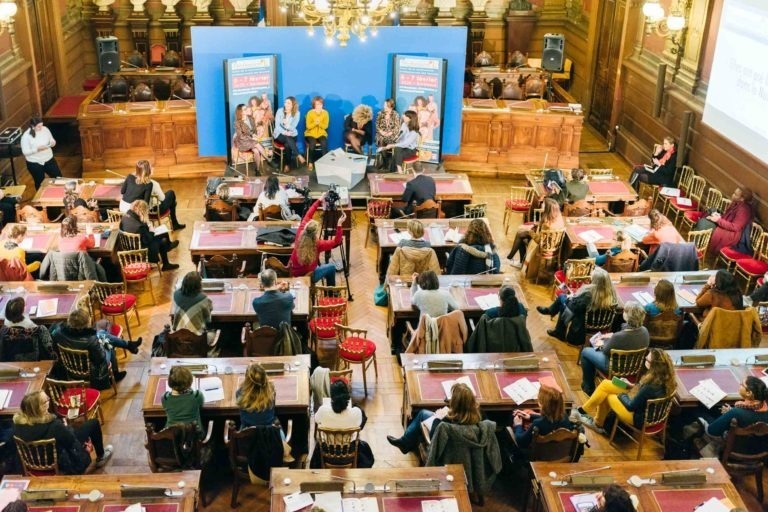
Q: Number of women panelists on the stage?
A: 6